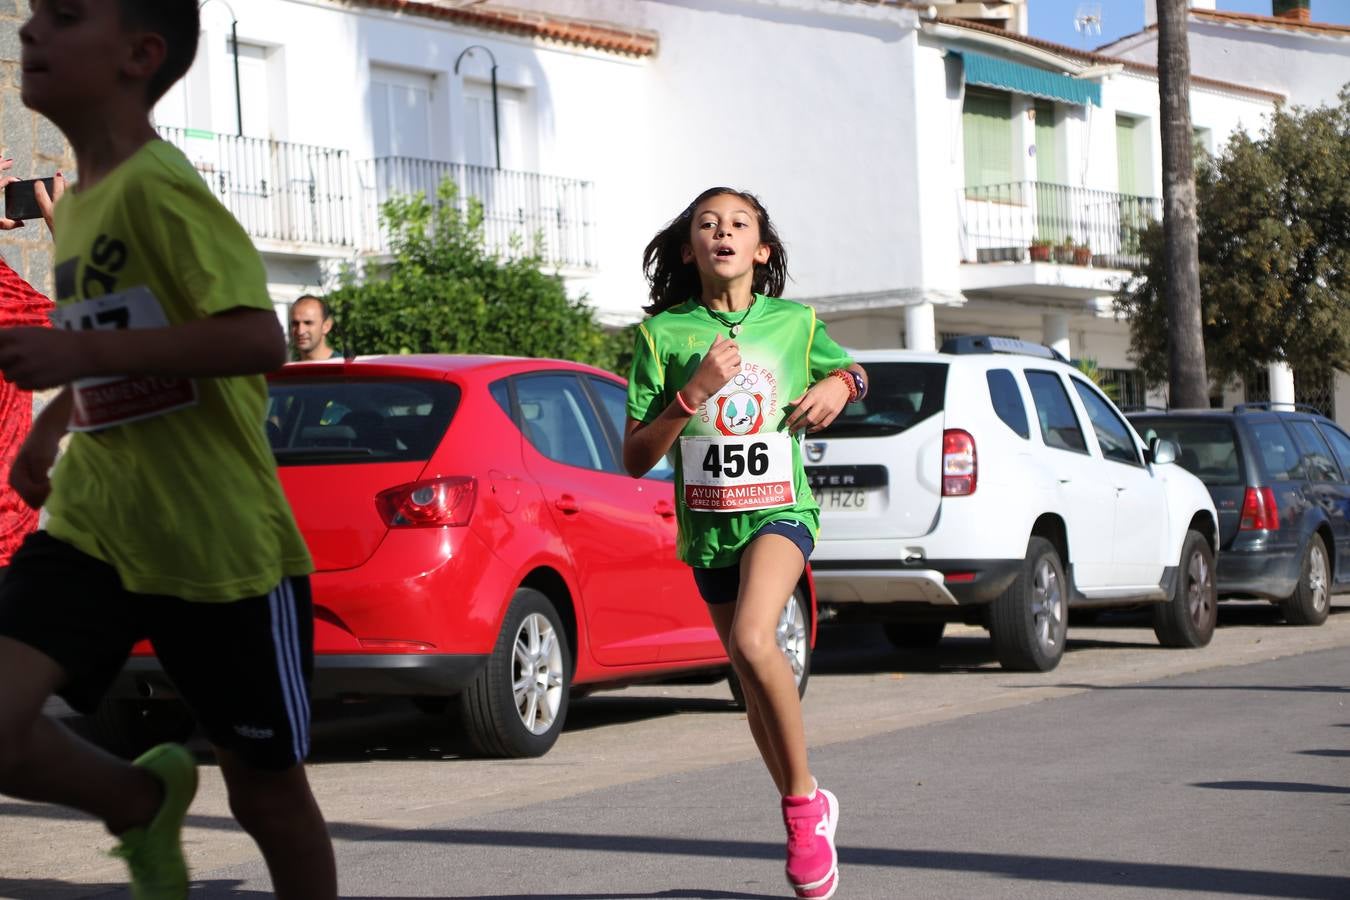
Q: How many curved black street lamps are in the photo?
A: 2